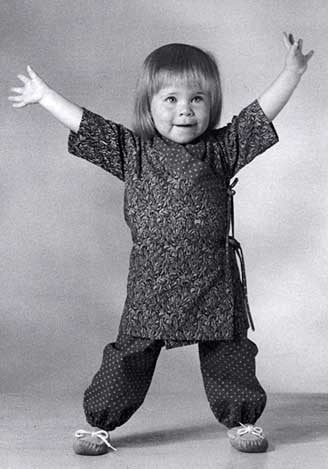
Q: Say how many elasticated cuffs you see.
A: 2